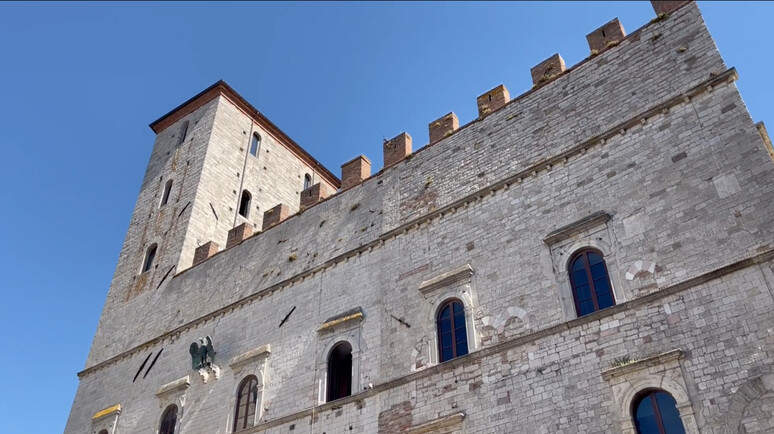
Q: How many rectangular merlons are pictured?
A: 11